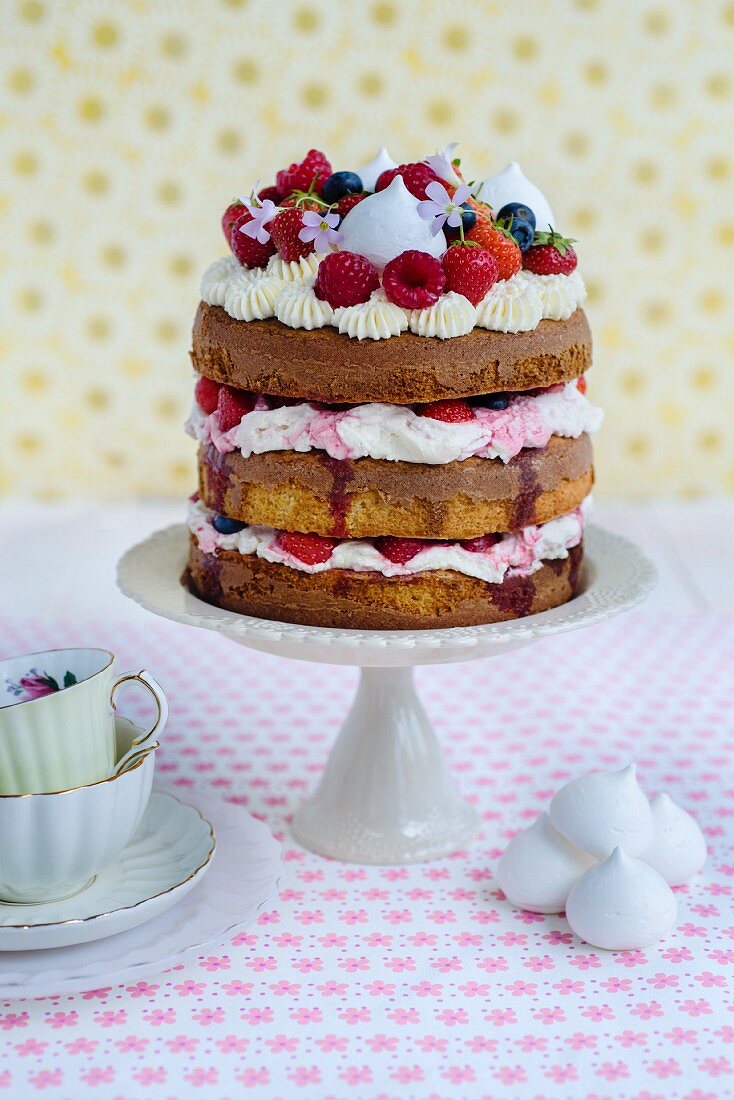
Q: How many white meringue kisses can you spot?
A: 7